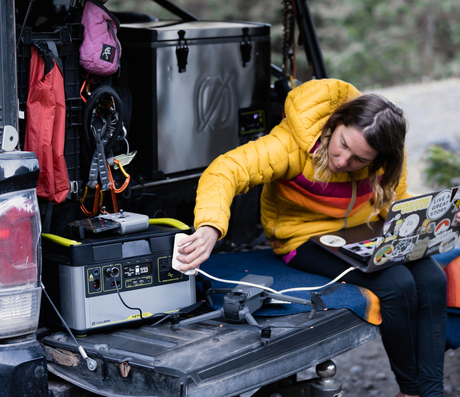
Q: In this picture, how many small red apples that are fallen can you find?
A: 0